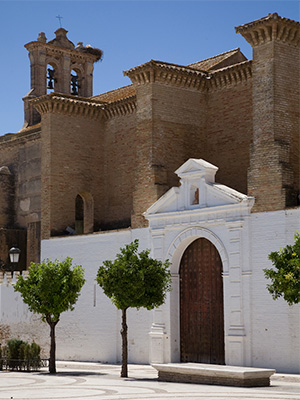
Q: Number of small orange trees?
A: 3